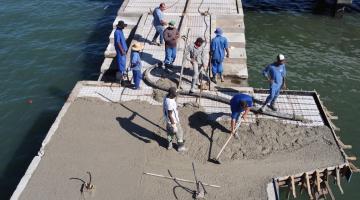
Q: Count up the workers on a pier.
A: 9